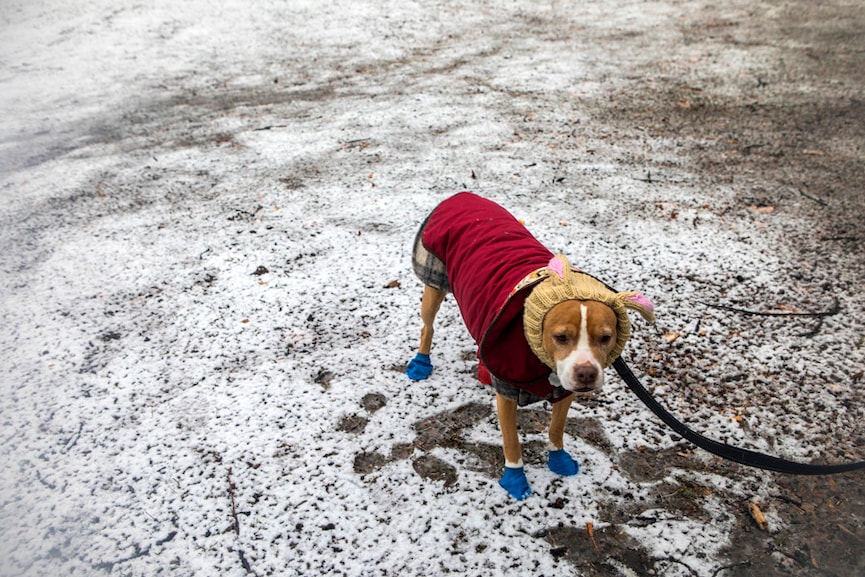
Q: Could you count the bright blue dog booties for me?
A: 3